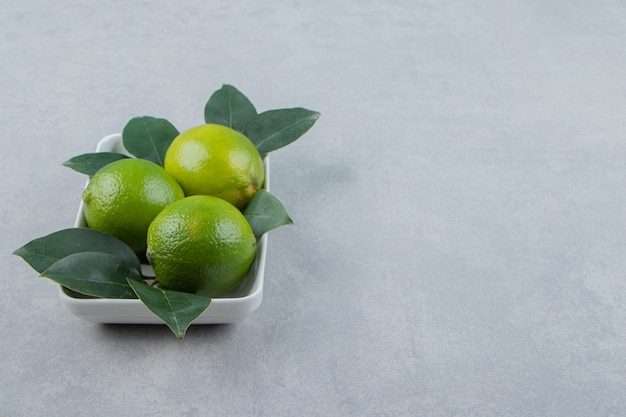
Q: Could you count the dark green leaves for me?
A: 8